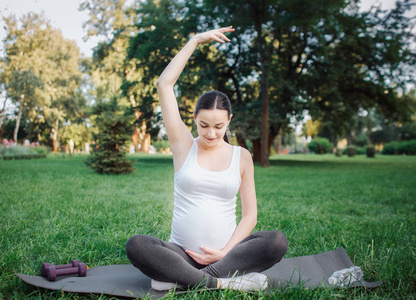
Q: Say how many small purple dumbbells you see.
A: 2